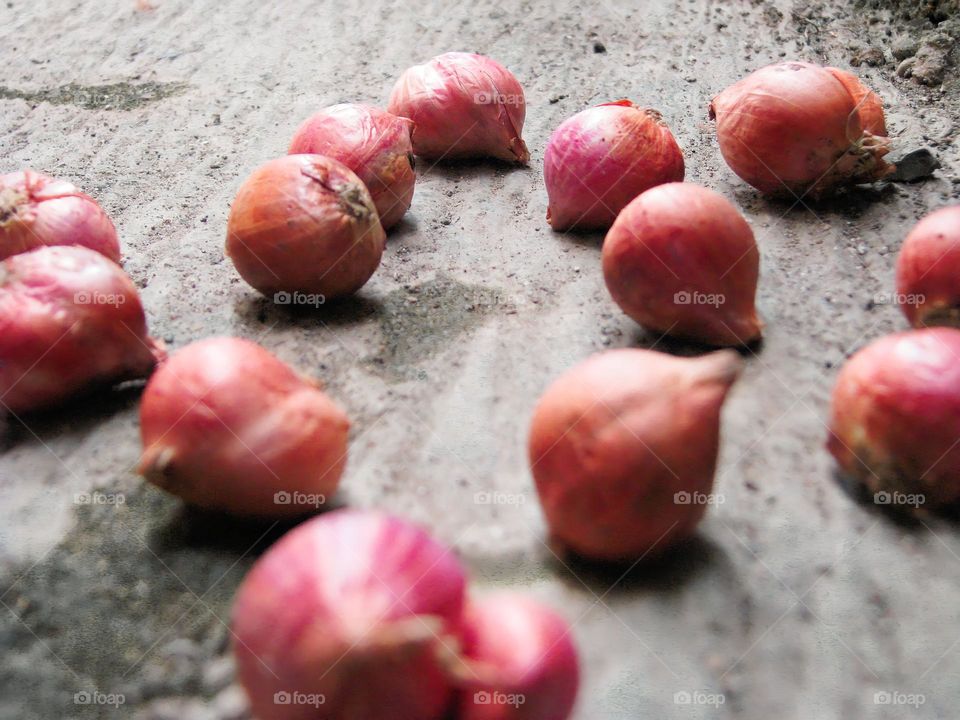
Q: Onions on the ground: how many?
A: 14